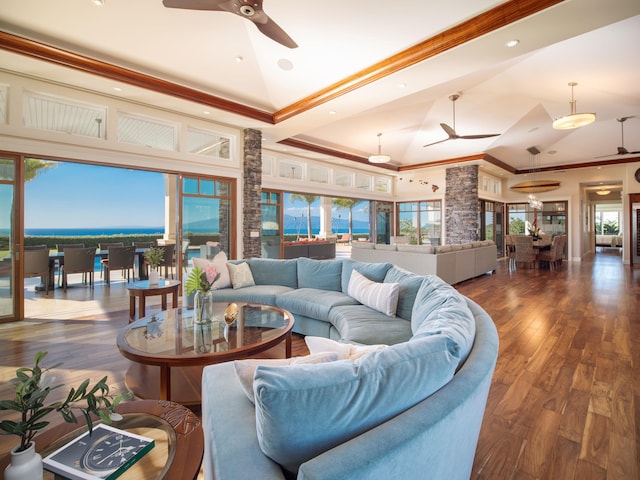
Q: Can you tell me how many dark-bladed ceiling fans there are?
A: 3